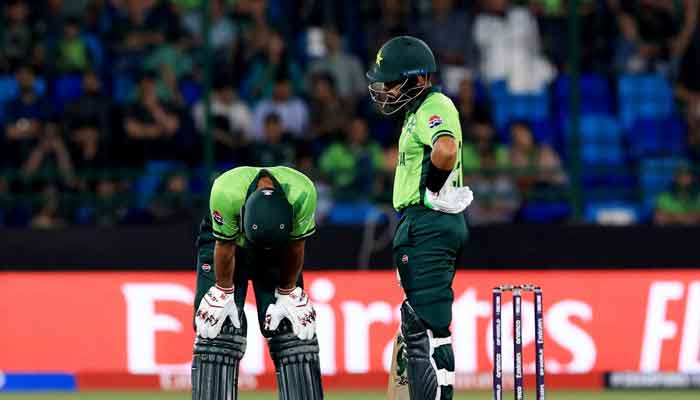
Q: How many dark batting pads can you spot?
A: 3